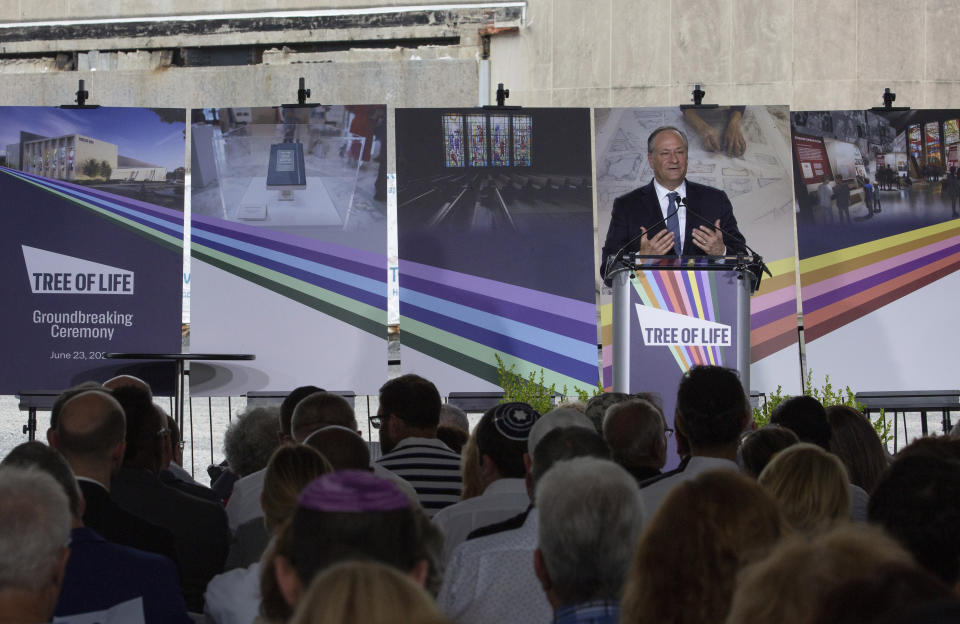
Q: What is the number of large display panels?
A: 5